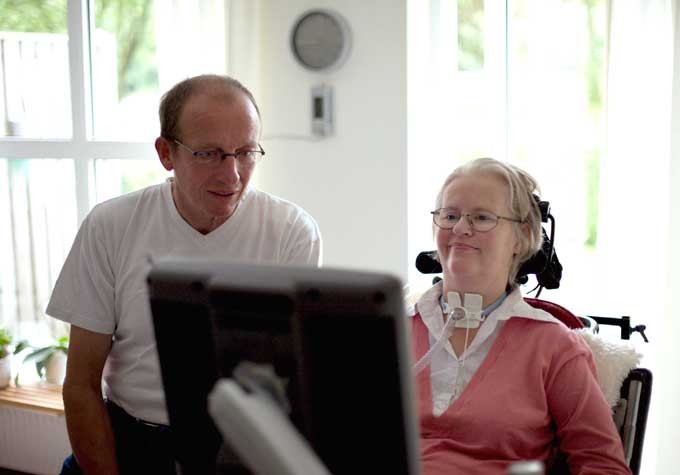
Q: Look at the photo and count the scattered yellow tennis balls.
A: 0